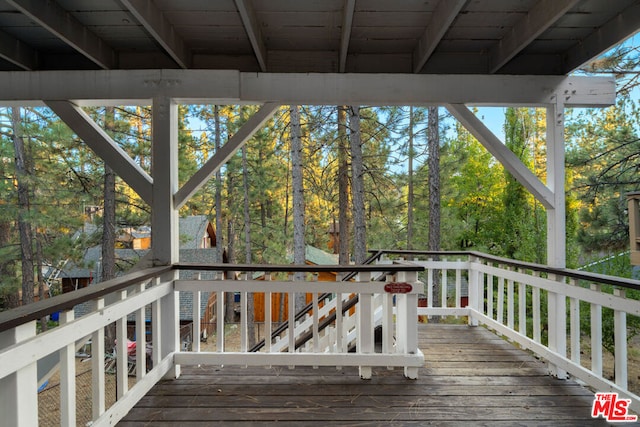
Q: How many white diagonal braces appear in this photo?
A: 3